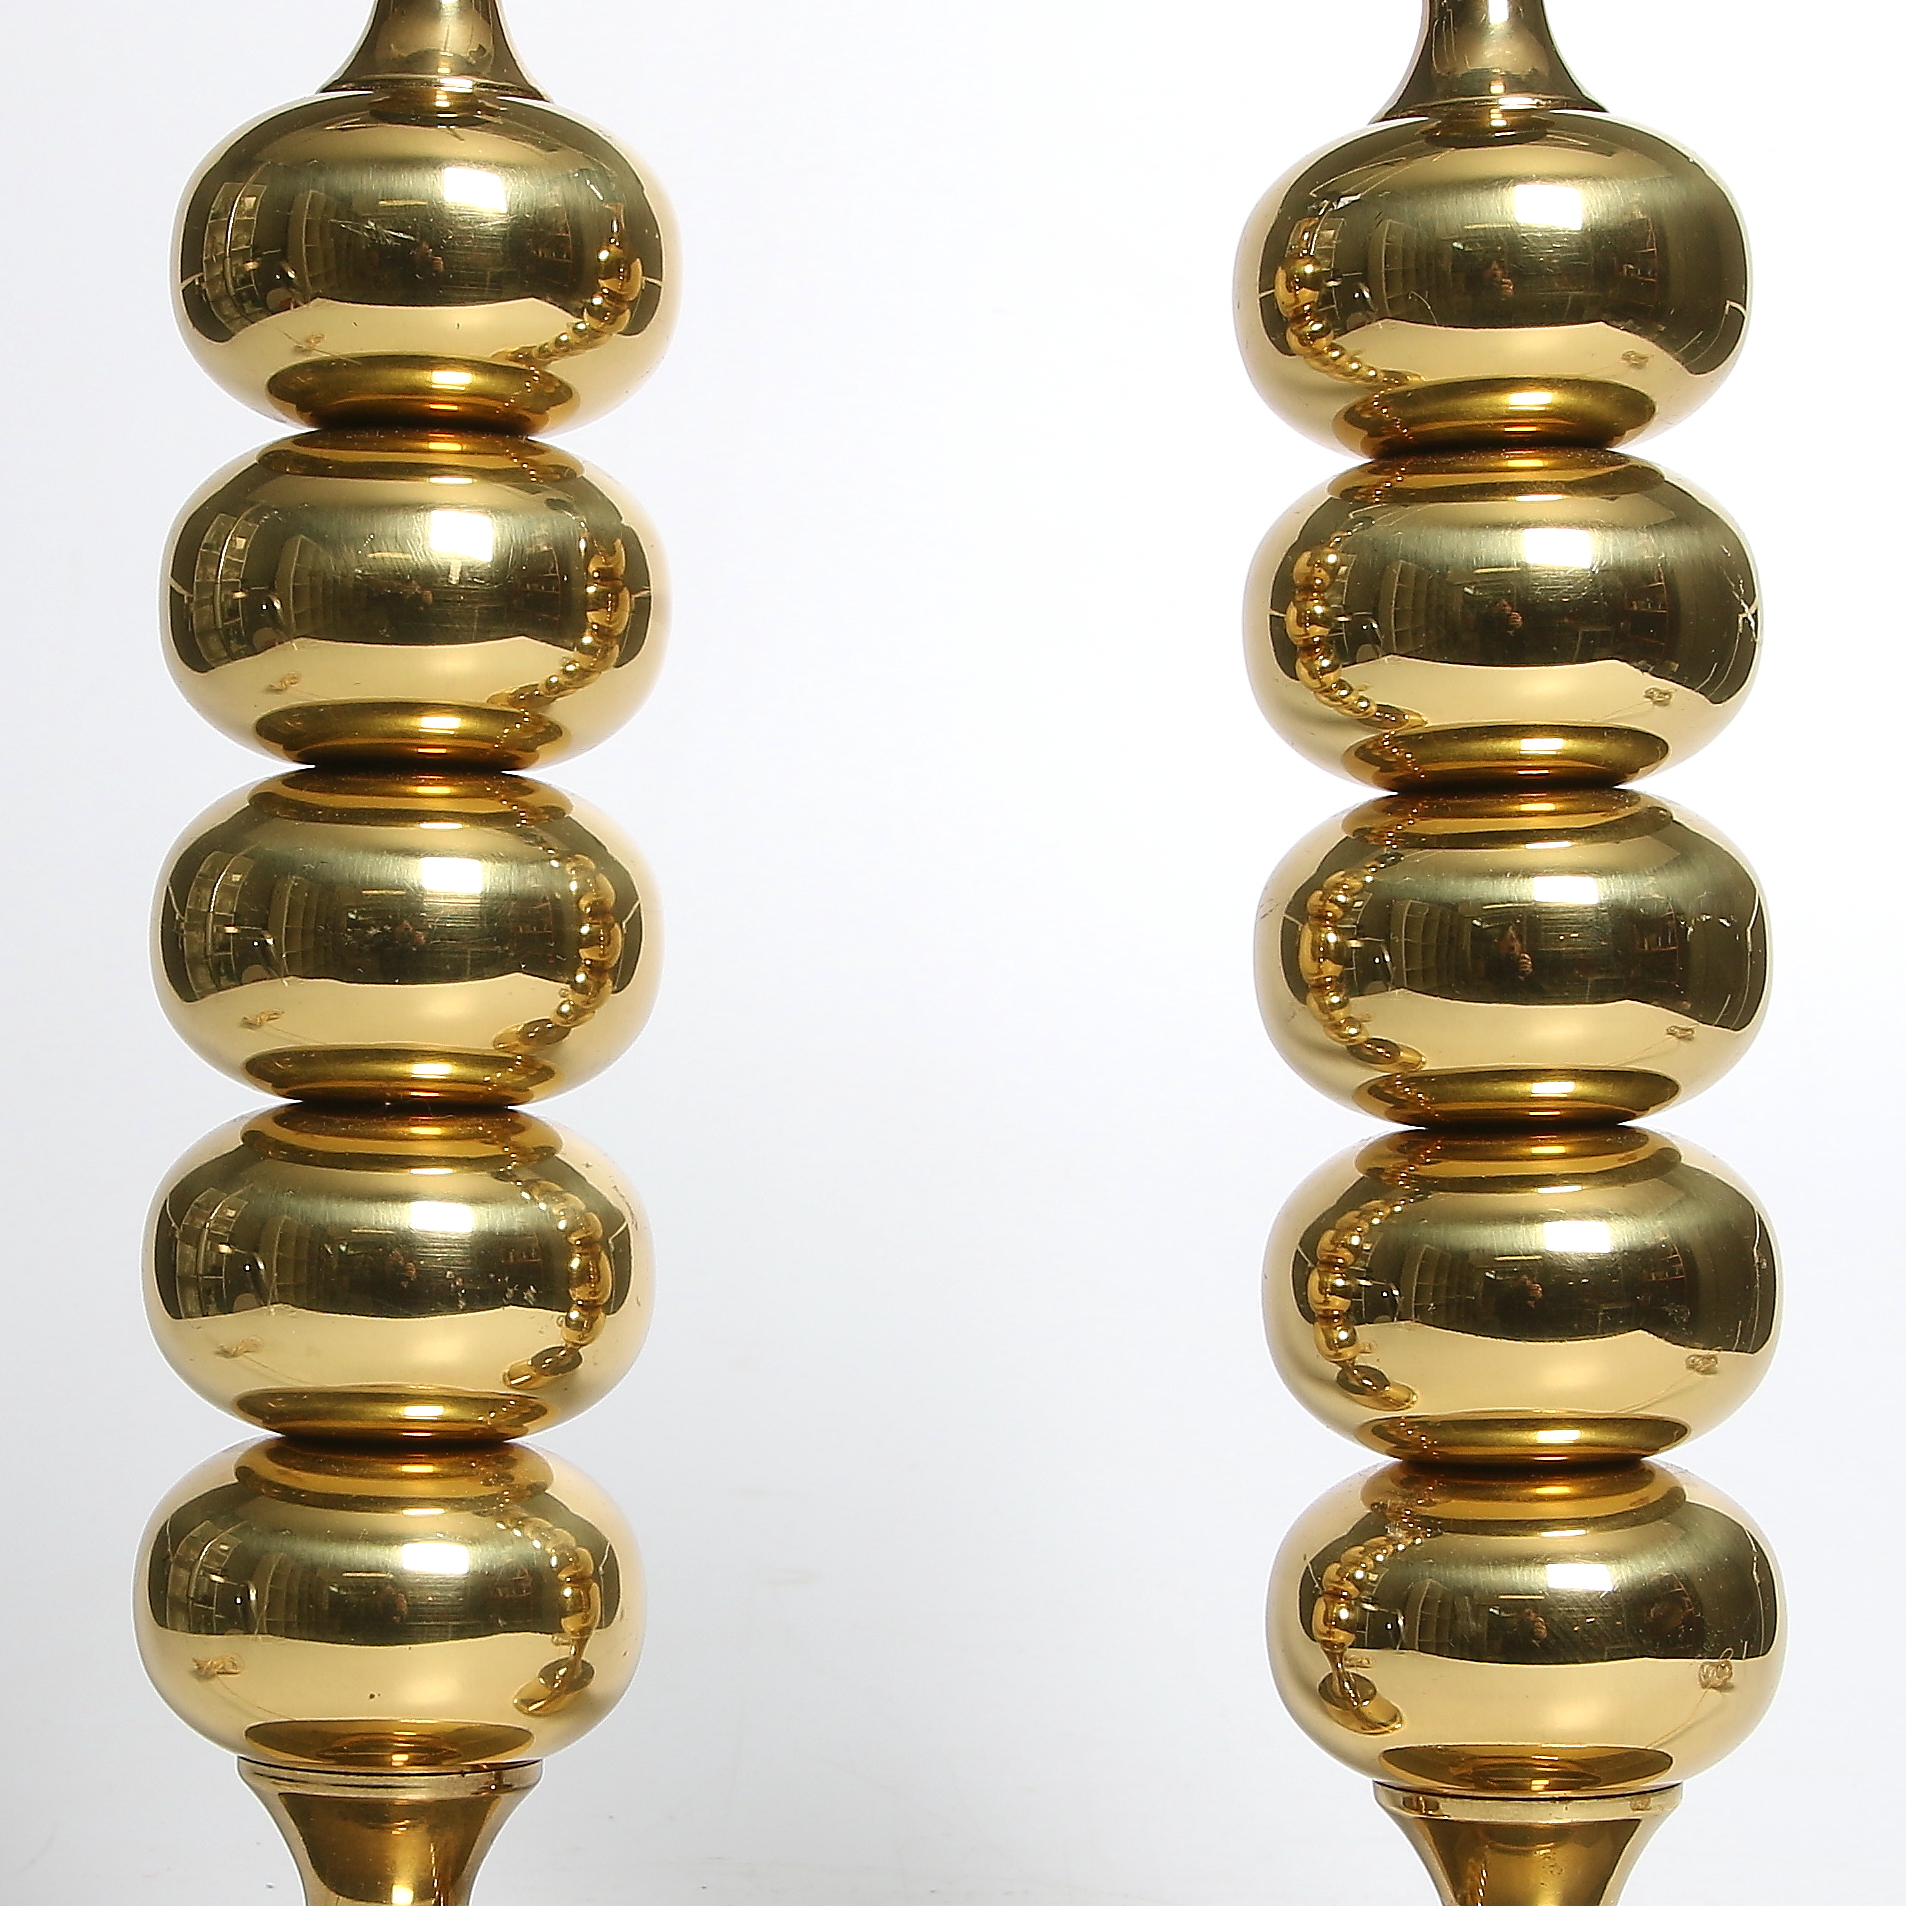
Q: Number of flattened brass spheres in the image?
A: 10